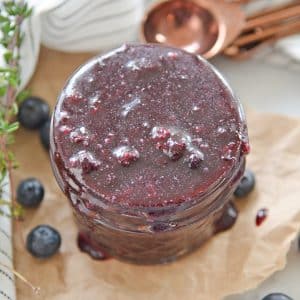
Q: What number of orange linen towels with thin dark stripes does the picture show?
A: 0